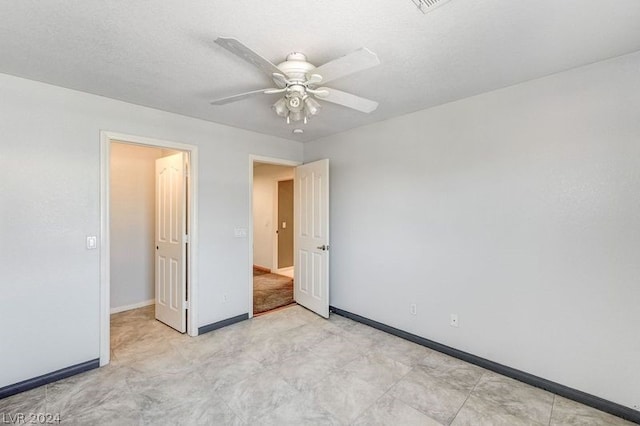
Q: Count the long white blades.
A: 4